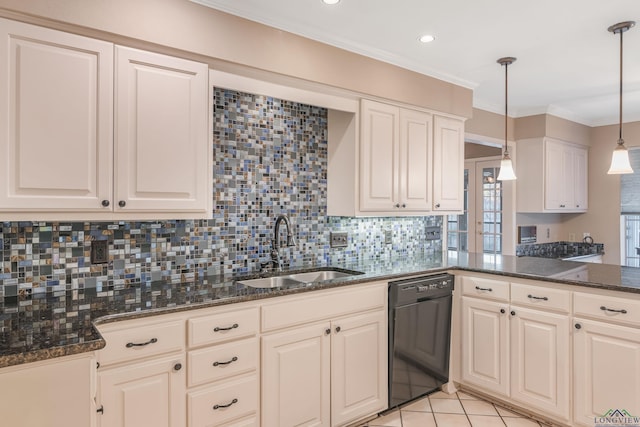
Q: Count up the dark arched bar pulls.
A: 7